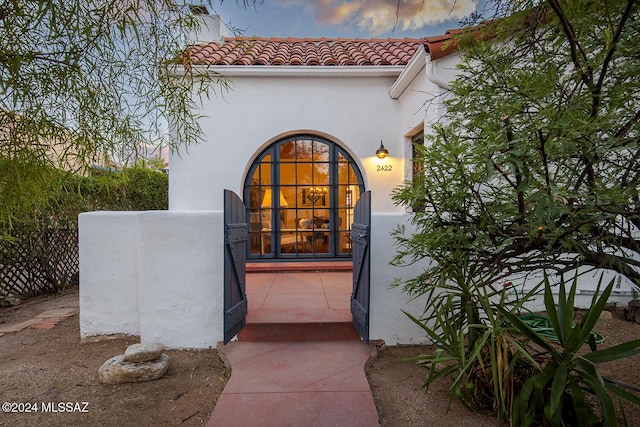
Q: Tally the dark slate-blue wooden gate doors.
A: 2